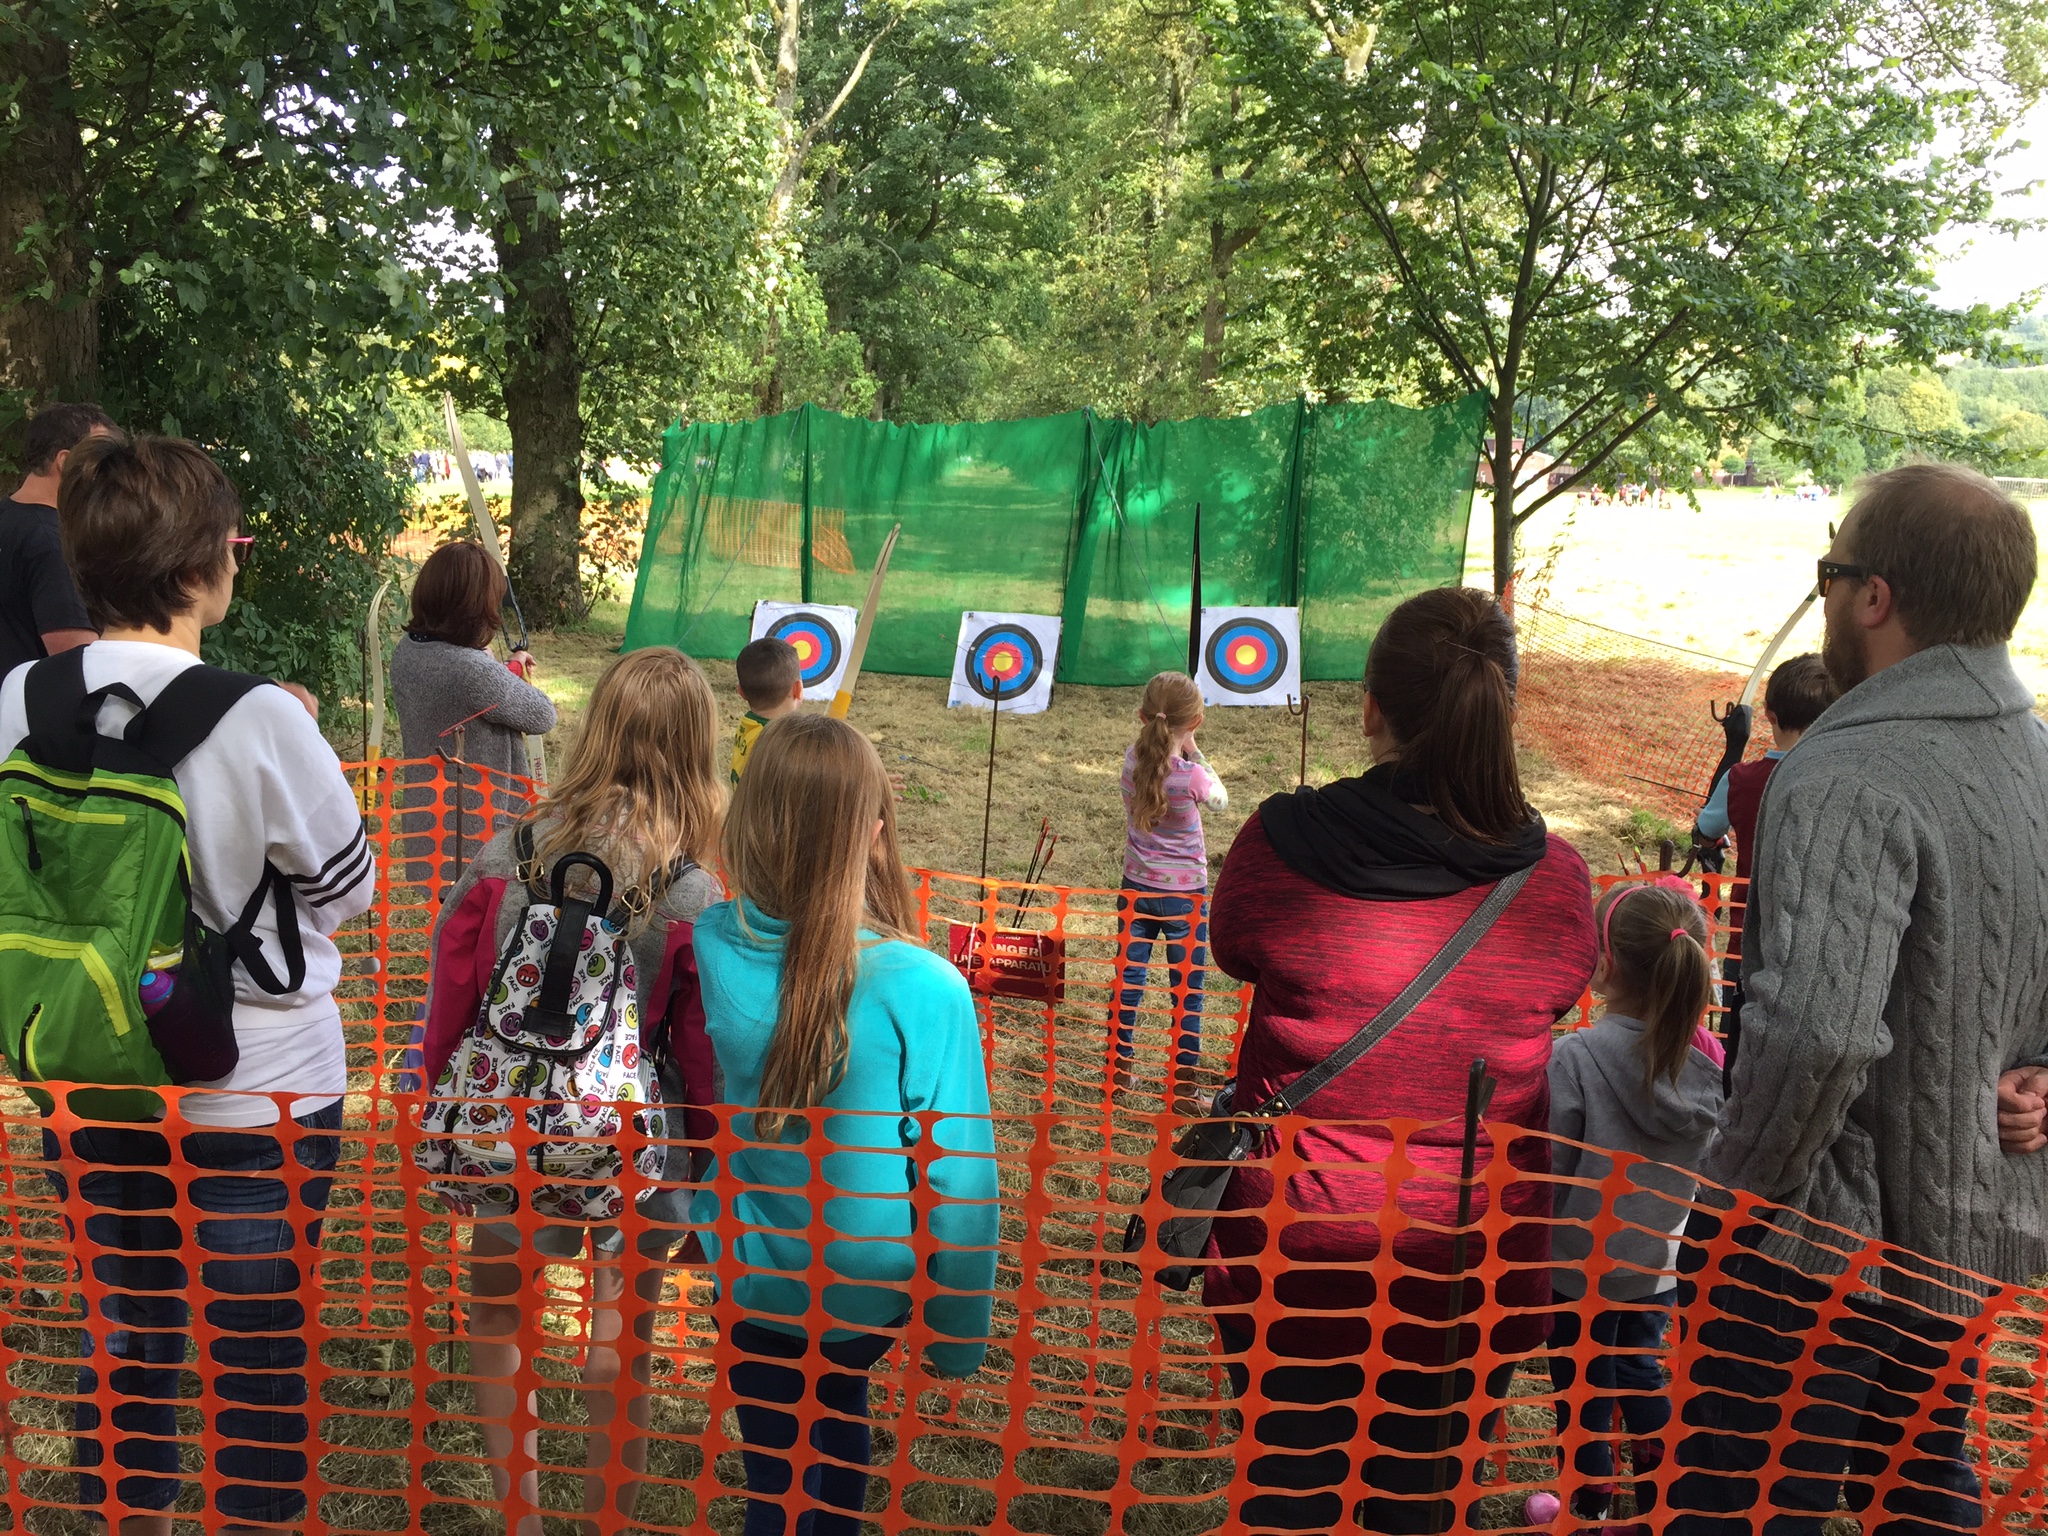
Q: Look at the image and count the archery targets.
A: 3